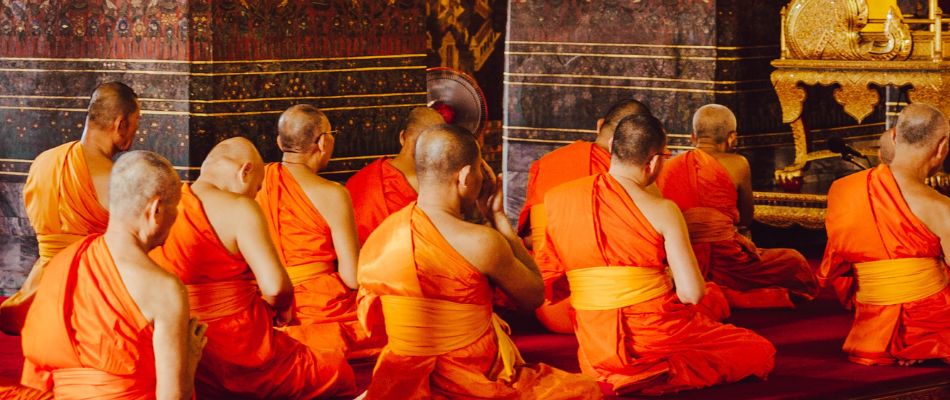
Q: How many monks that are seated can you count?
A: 11